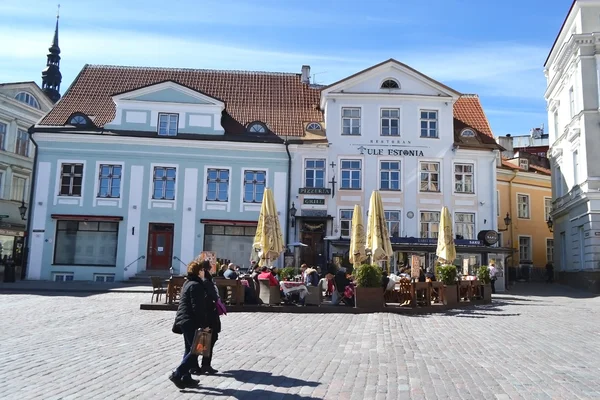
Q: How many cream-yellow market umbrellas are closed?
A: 4